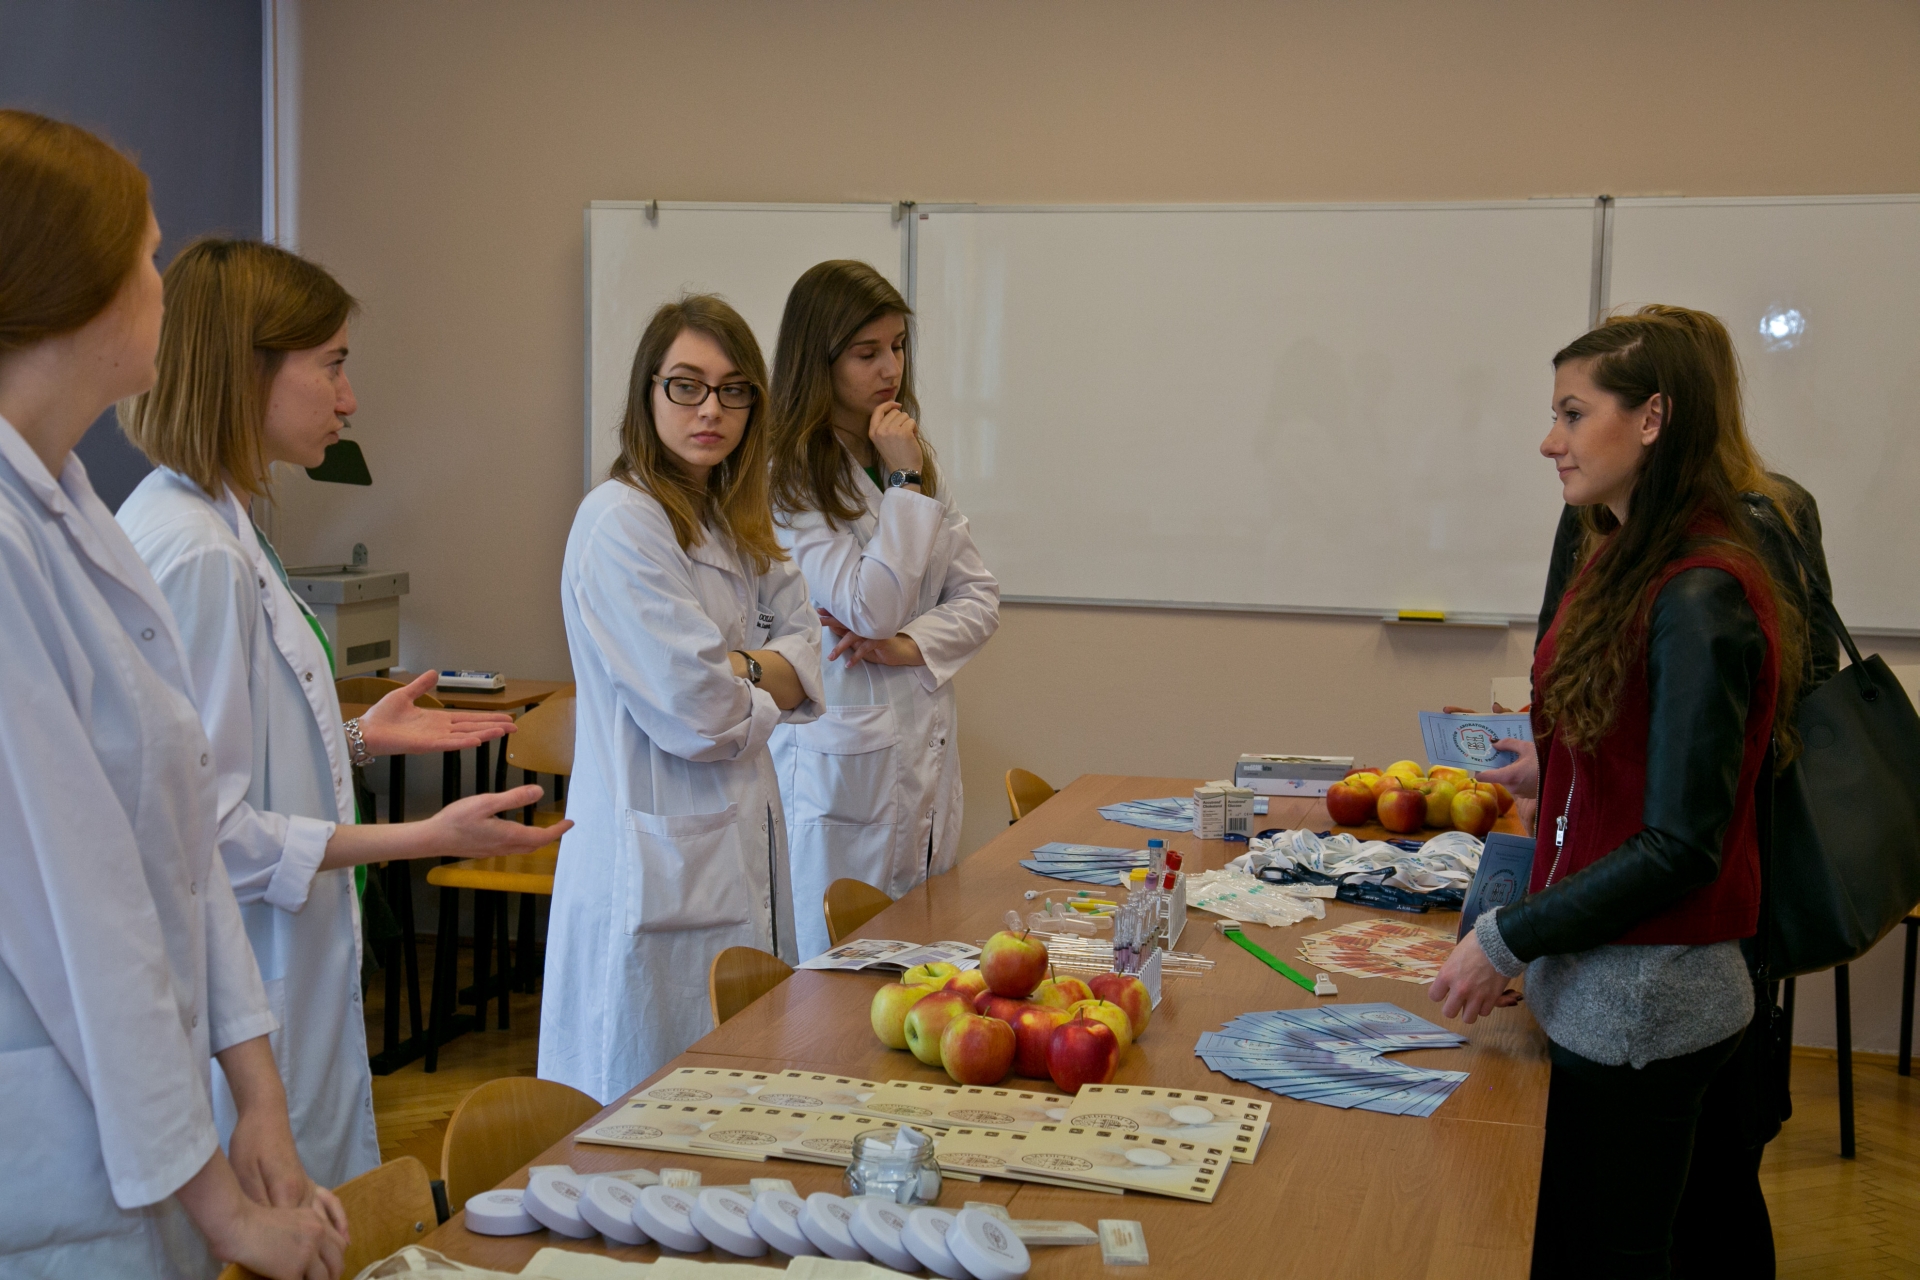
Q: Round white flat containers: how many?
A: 10